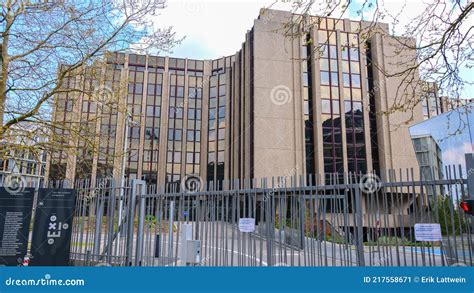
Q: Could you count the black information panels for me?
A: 2